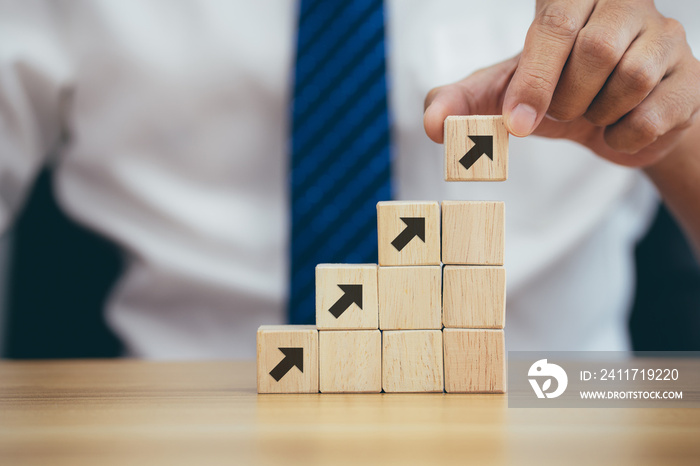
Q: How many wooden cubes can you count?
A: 10